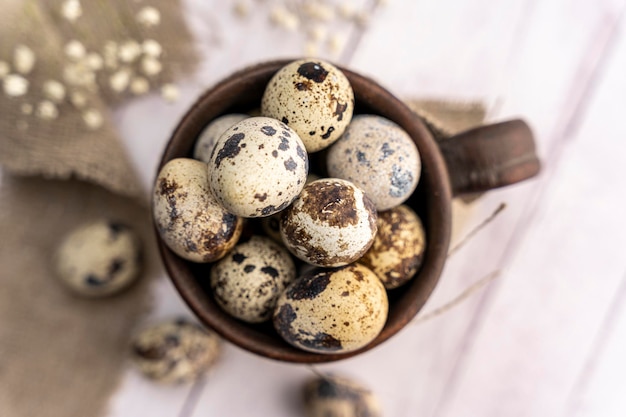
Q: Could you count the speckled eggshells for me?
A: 12